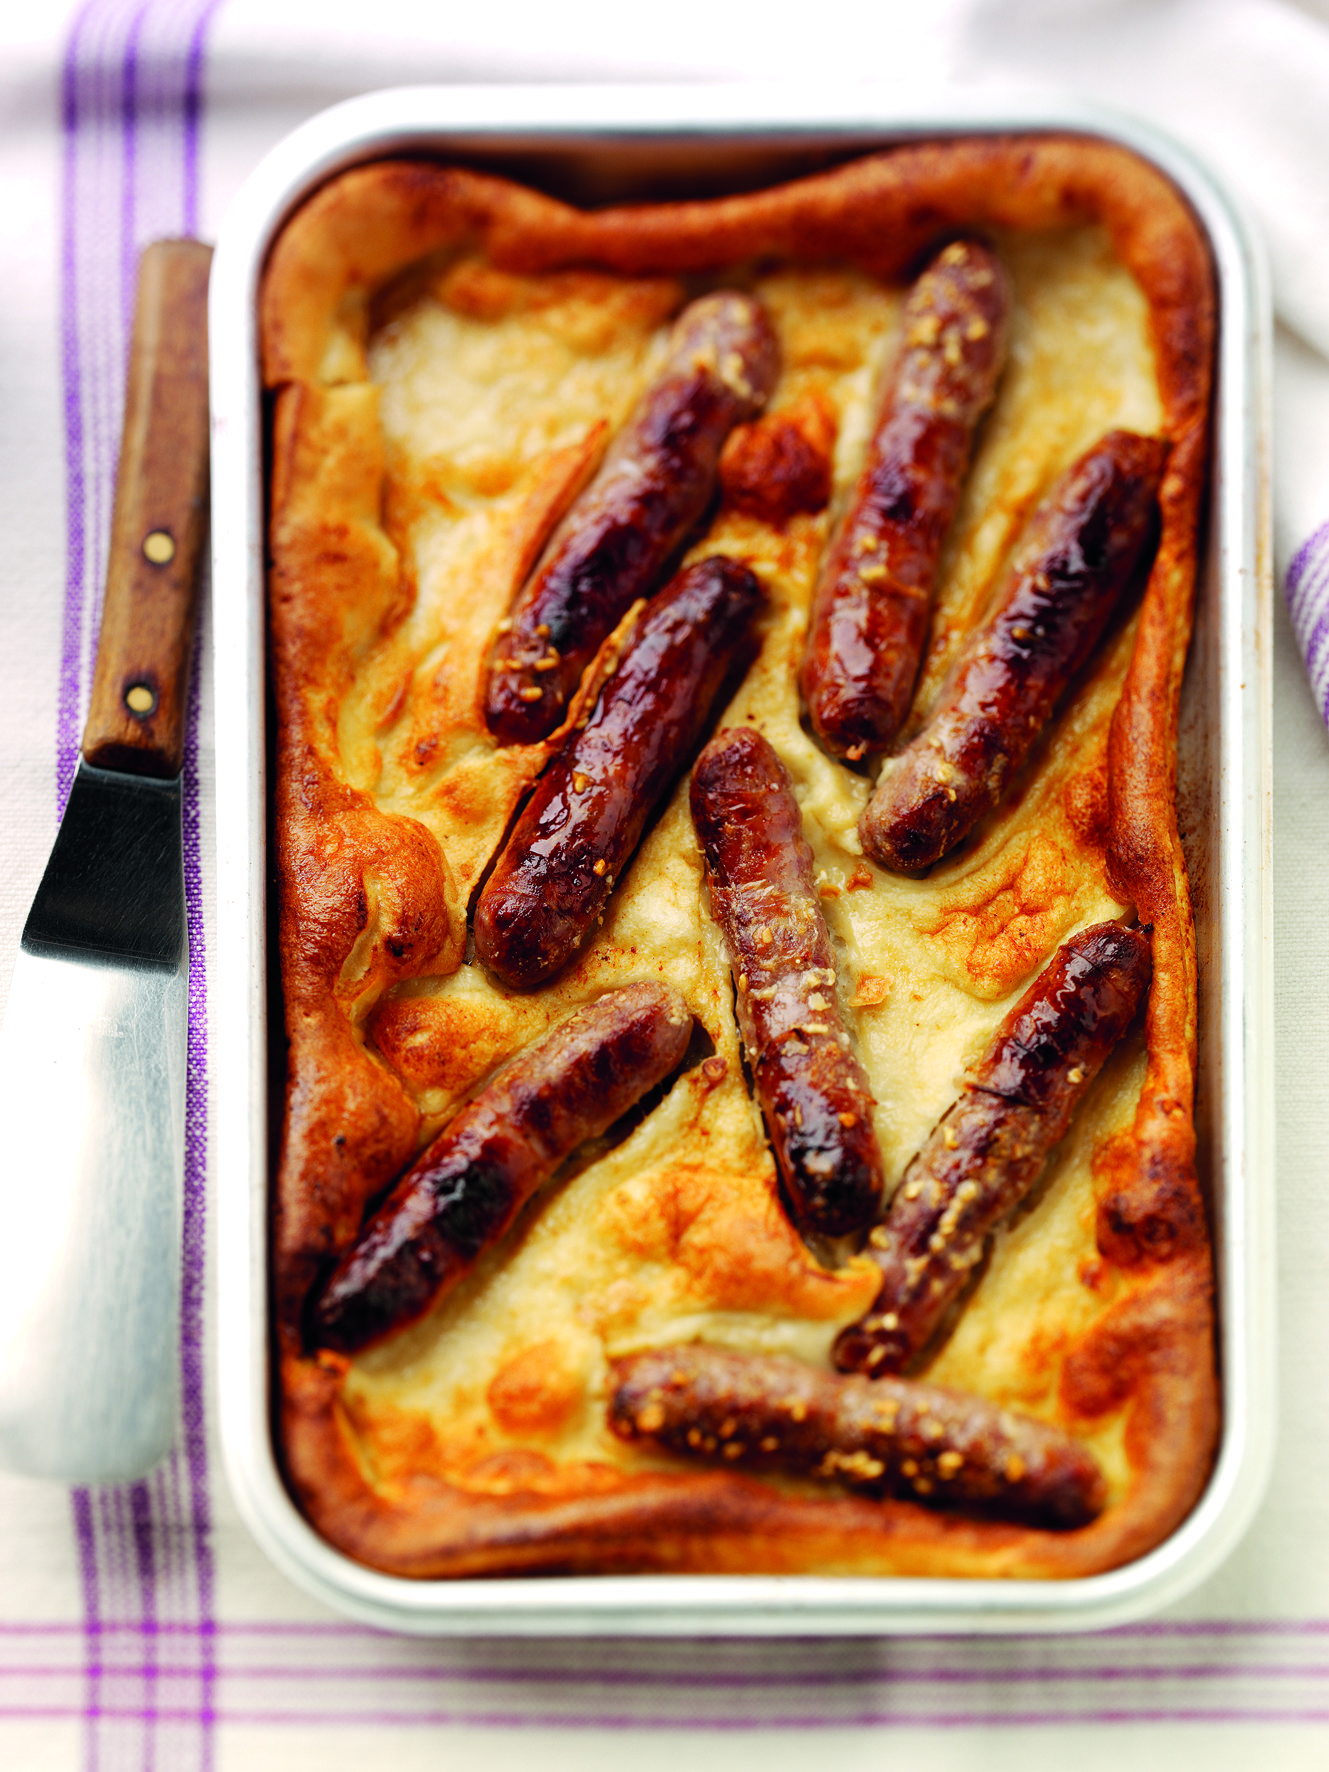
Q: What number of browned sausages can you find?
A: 8